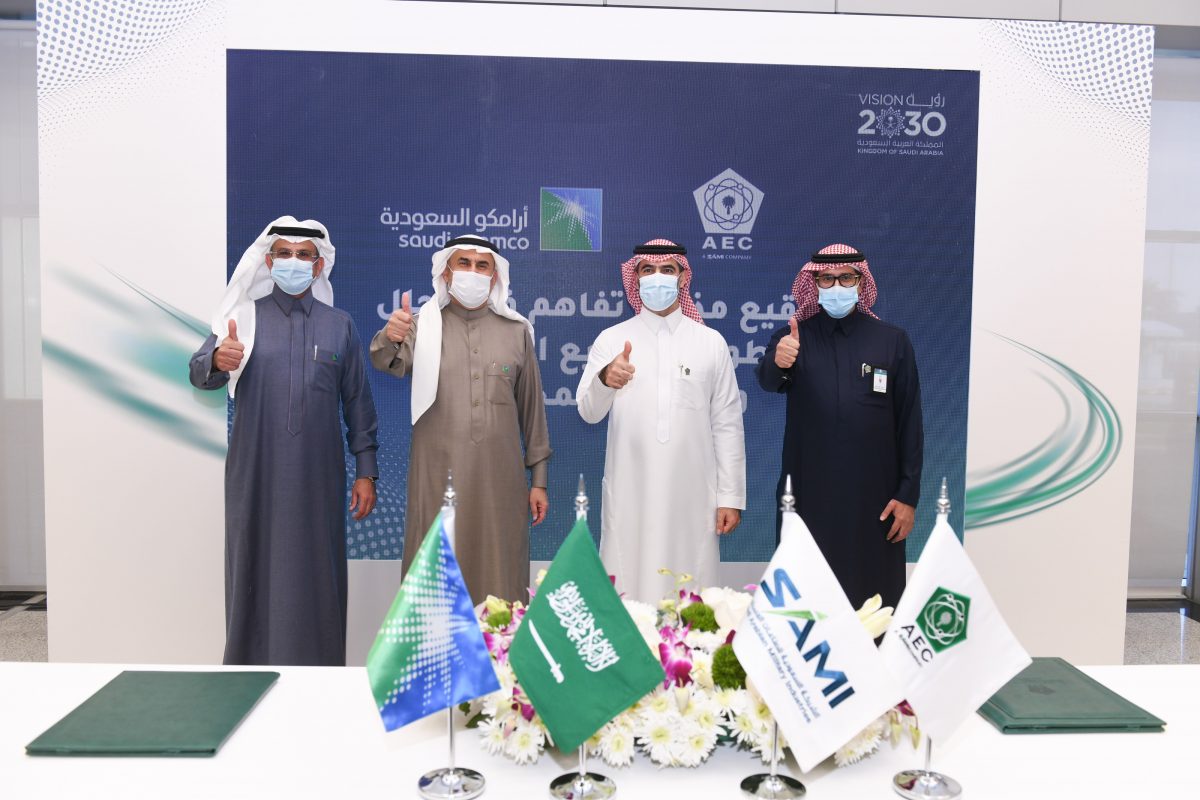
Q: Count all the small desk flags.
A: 4